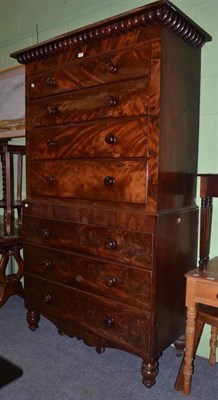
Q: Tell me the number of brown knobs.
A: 14